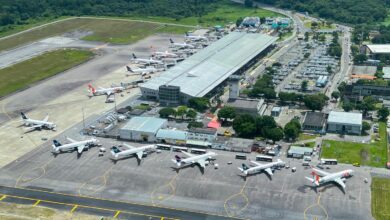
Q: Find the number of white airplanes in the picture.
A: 12